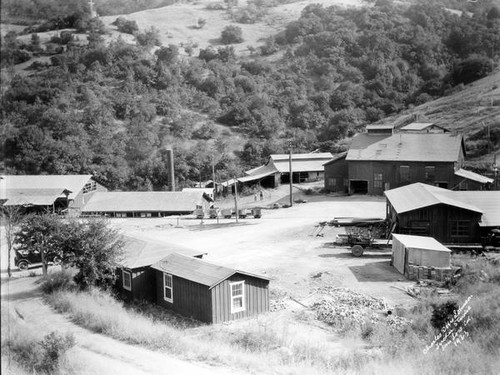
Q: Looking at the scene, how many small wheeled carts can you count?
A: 5